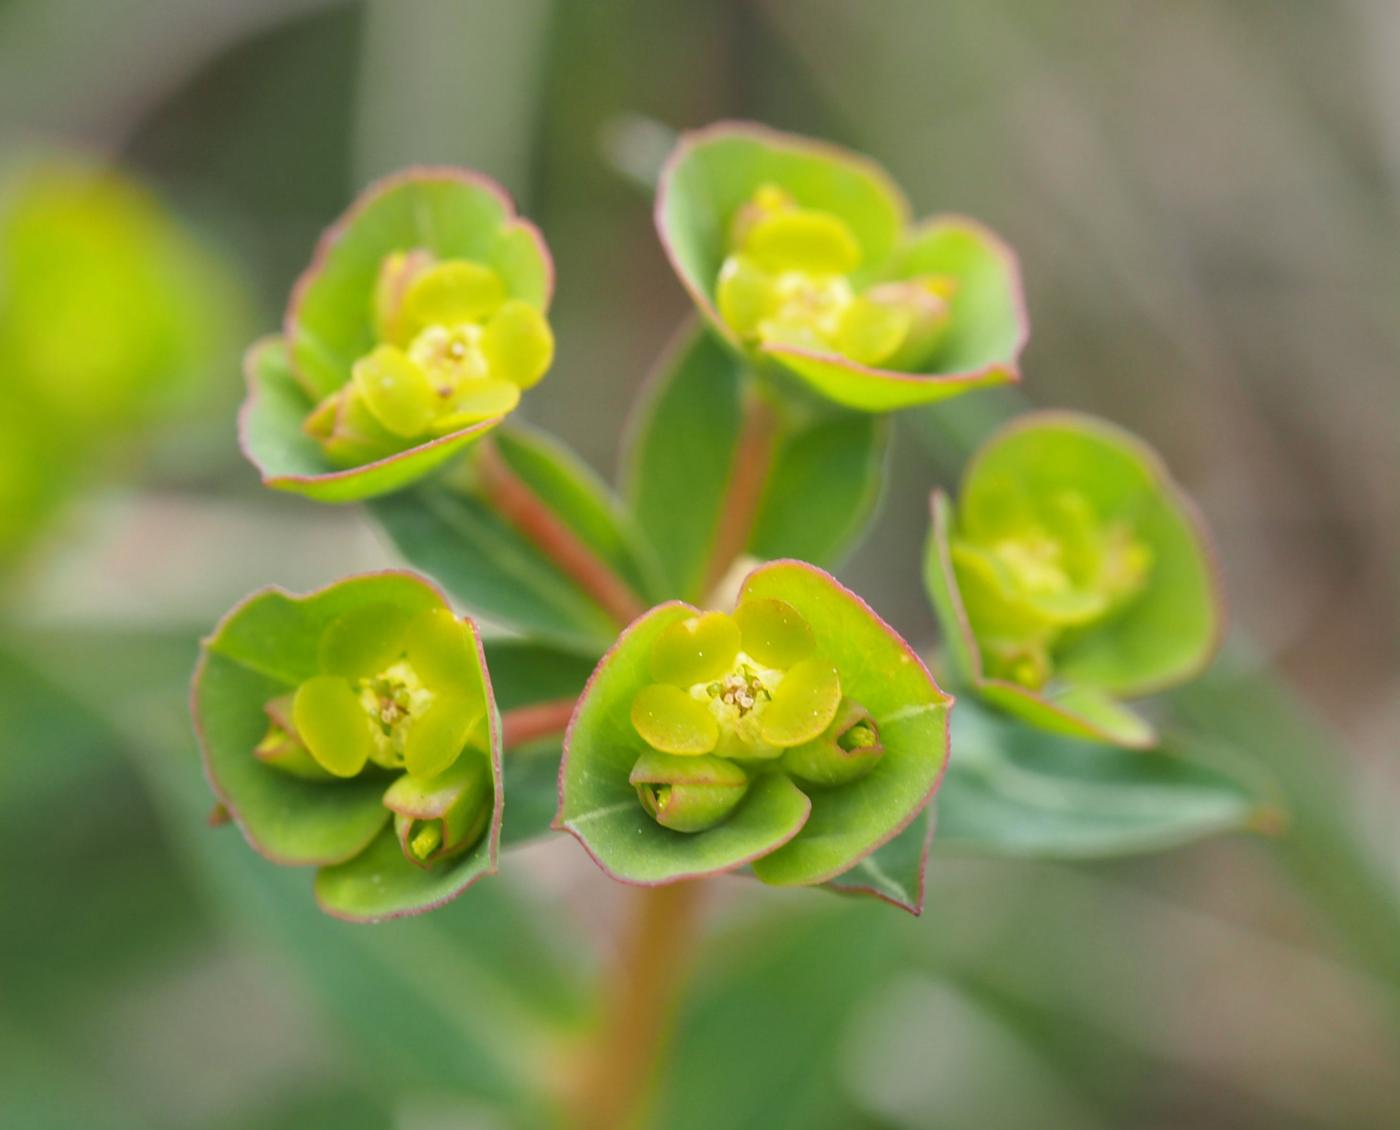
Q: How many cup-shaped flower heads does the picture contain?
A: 5